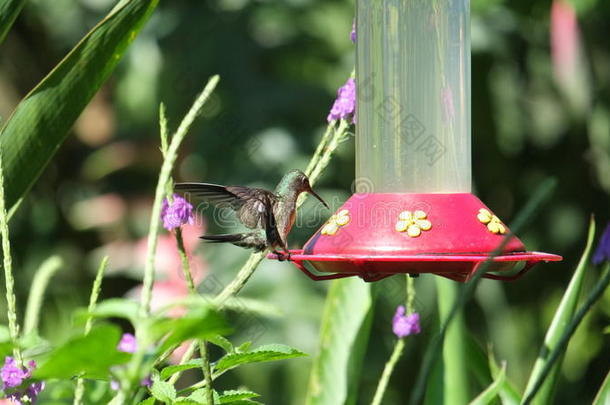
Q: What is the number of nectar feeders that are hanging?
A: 1